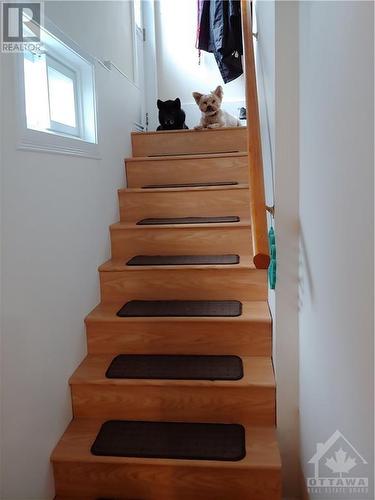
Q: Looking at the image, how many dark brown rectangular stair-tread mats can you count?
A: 7